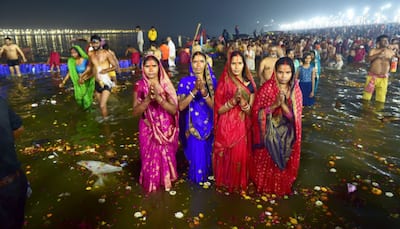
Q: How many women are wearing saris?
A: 5